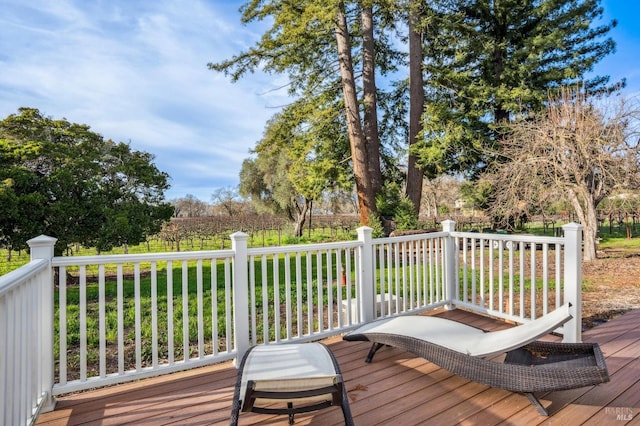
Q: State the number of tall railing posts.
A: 5